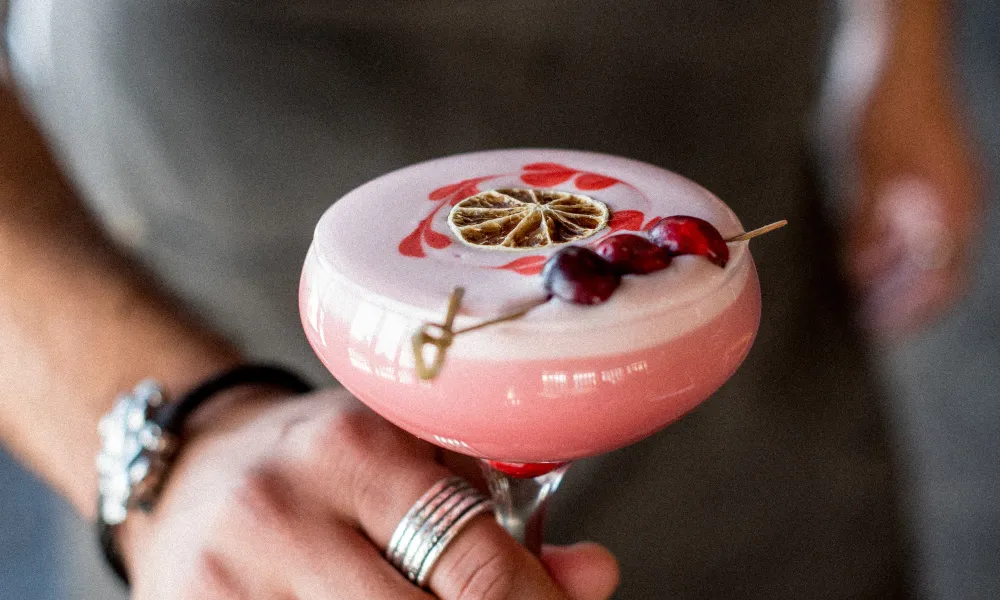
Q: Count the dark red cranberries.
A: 3